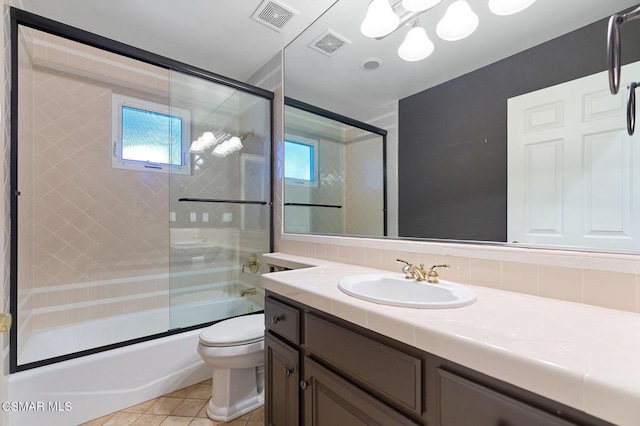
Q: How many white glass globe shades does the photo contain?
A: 5